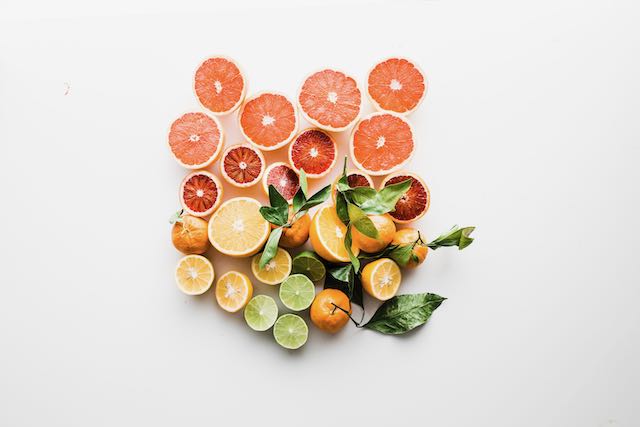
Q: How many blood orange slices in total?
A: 6